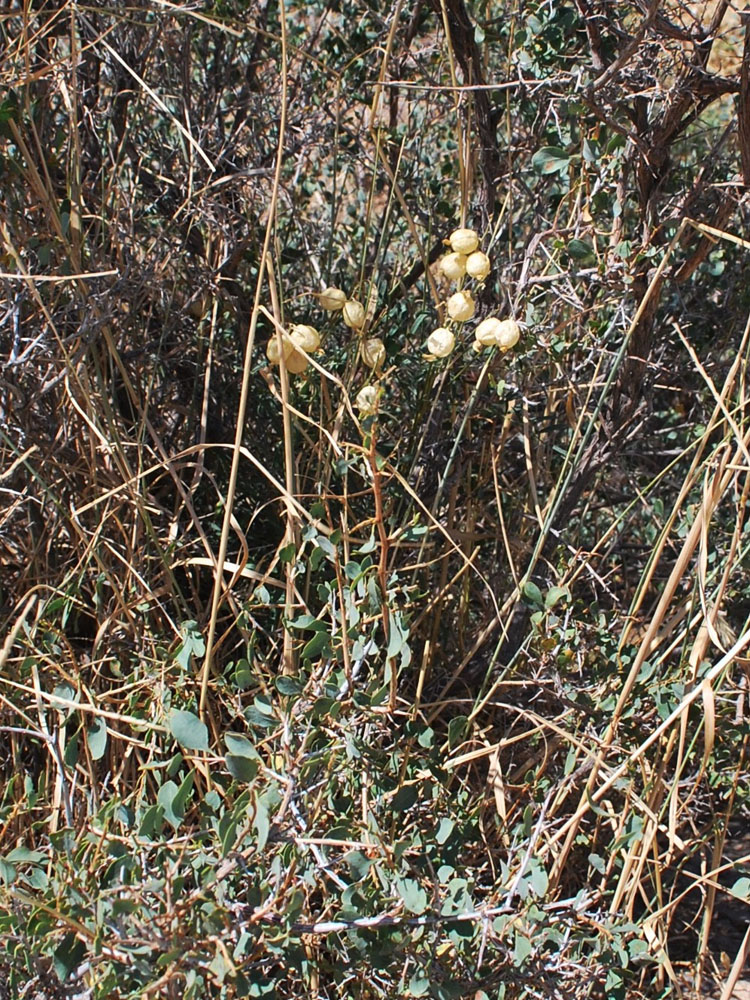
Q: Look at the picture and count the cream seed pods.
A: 14